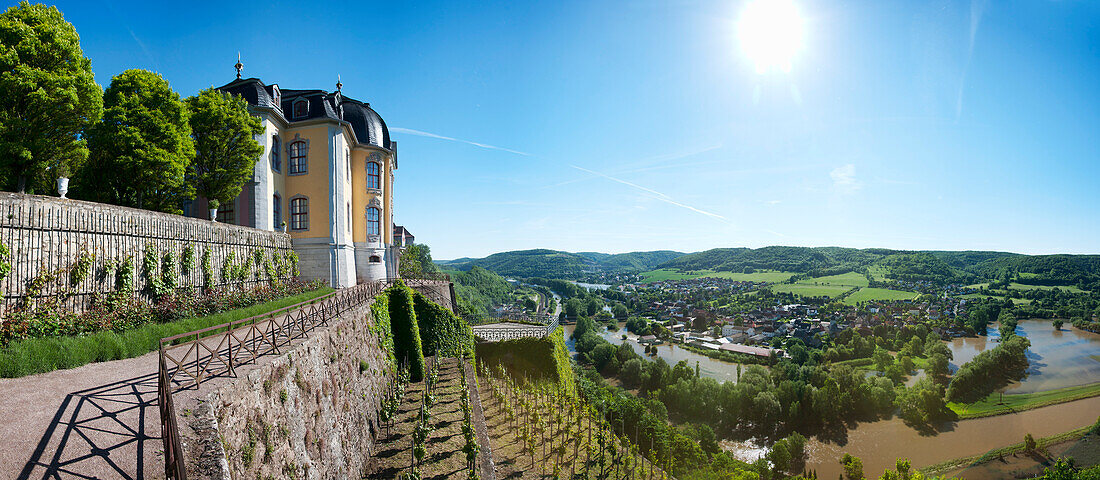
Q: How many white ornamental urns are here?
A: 3